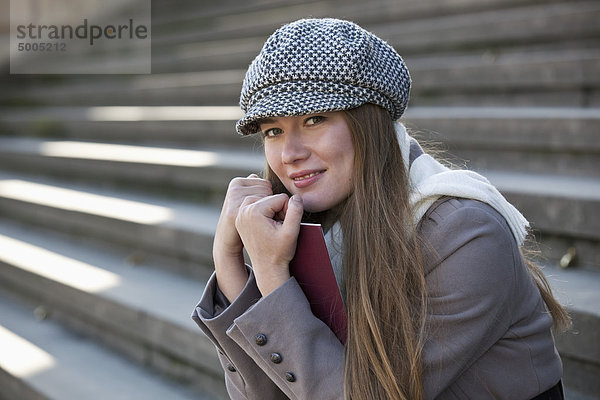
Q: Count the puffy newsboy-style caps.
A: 1